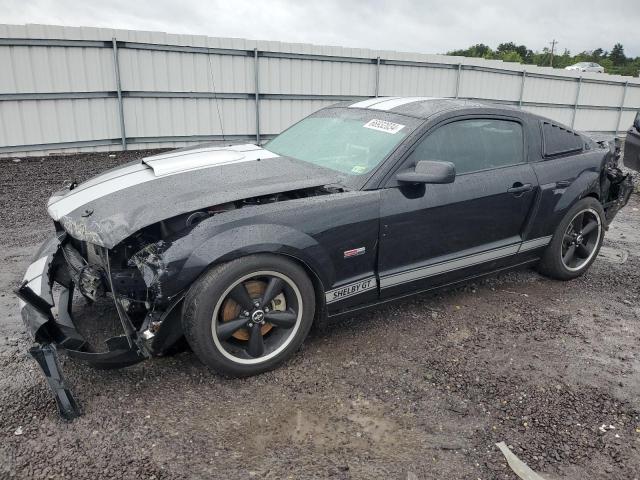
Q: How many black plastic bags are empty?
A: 0